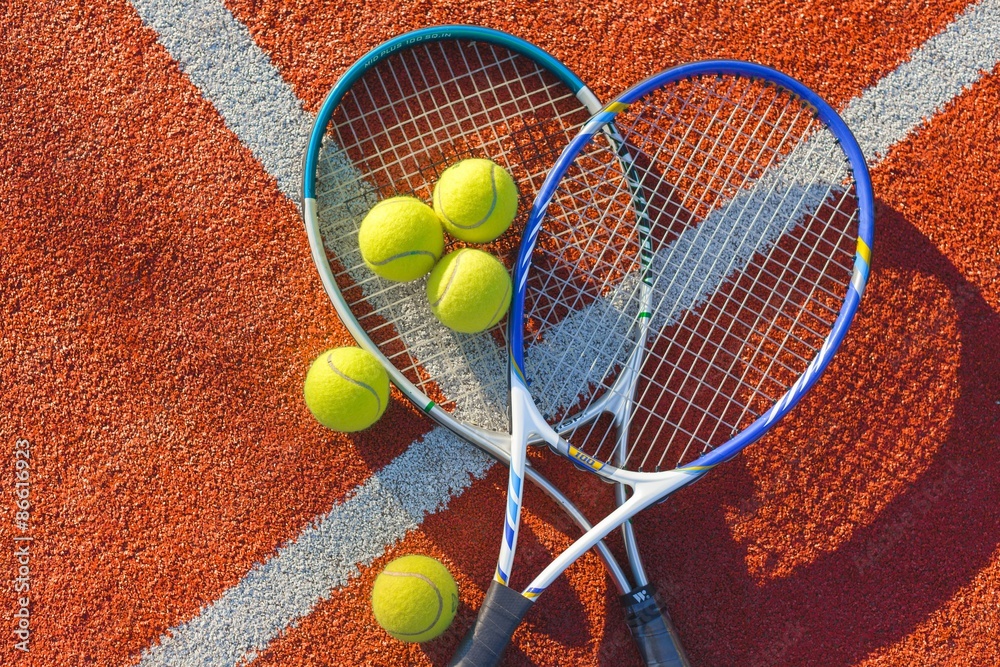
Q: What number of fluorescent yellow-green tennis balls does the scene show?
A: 5